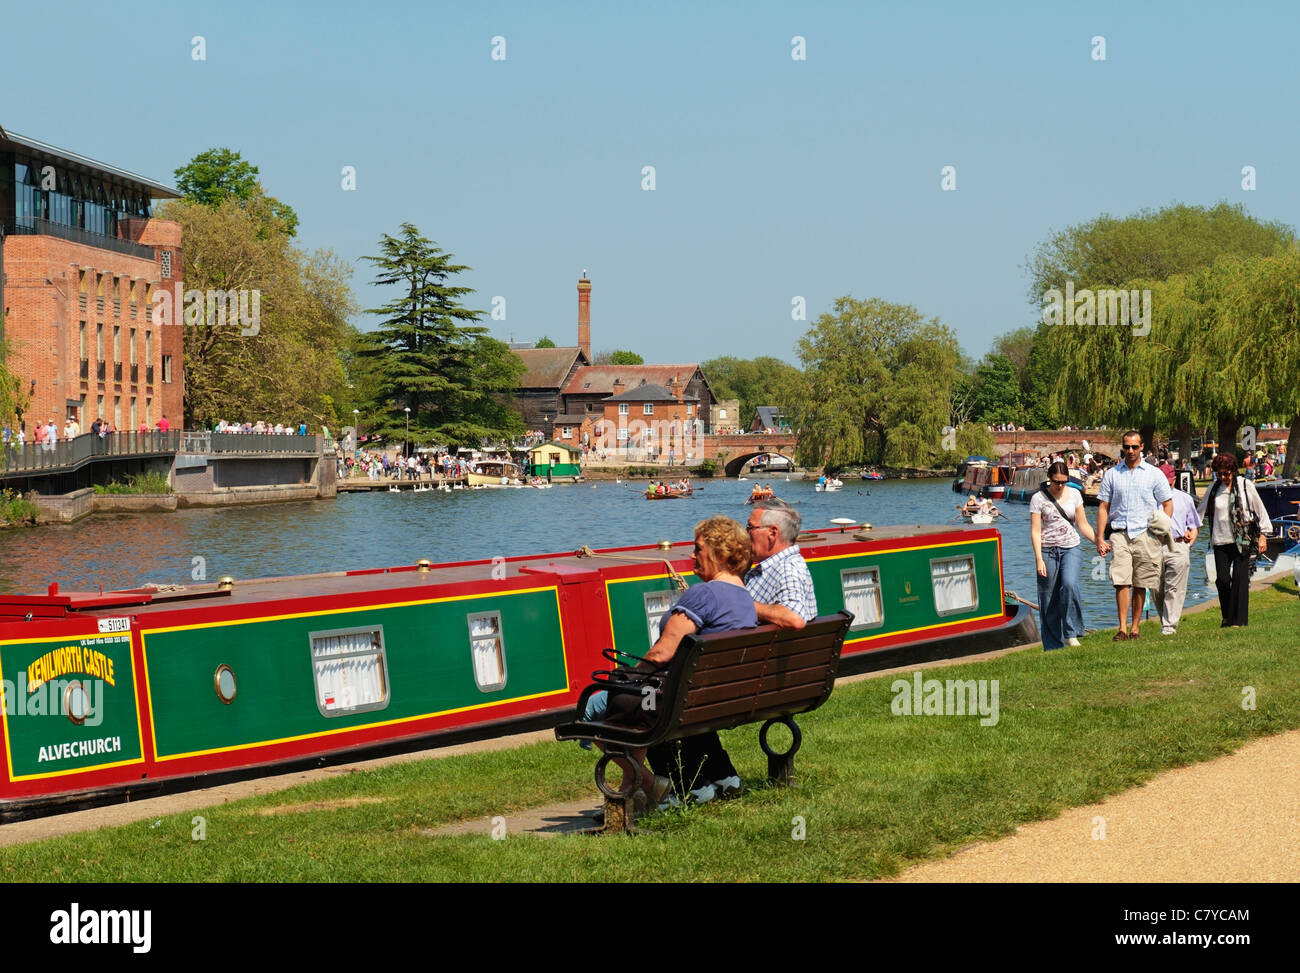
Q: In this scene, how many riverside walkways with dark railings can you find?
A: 1